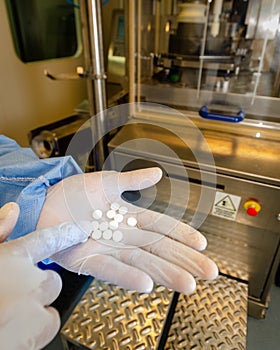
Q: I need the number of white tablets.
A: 12